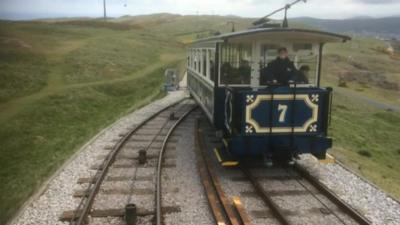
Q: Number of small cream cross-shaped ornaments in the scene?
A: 4